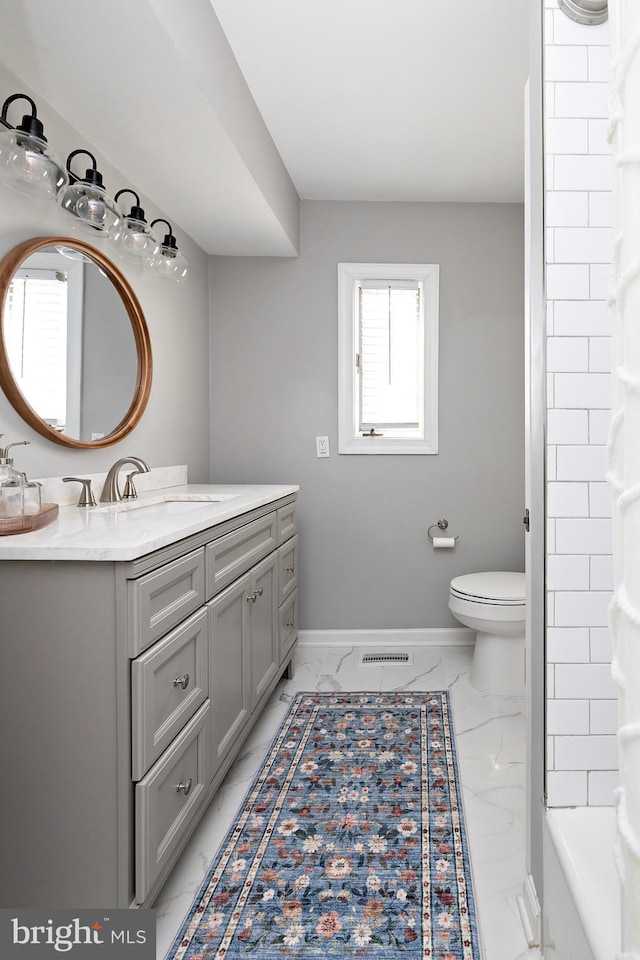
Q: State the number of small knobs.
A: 6